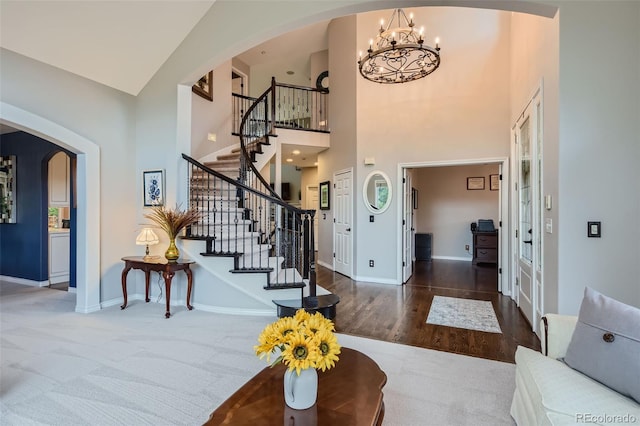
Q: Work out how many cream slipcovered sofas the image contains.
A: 1